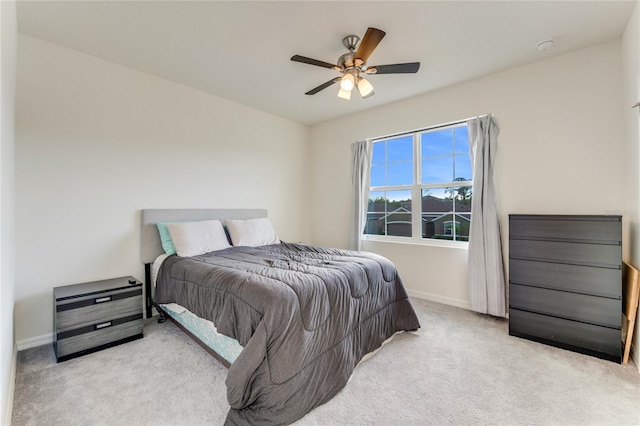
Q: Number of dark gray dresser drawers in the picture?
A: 5